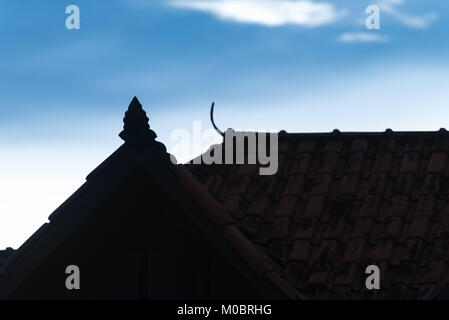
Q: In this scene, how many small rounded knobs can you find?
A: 5